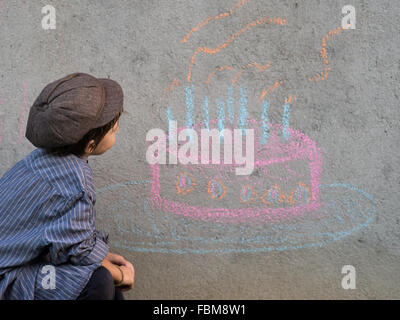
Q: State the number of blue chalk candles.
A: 8